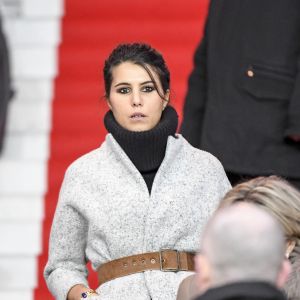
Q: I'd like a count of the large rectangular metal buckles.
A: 1